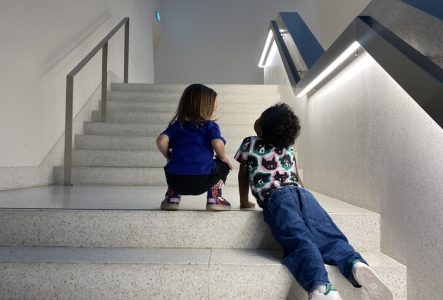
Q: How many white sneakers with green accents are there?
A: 2